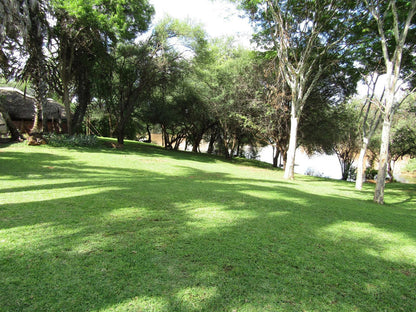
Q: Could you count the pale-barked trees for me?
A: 3